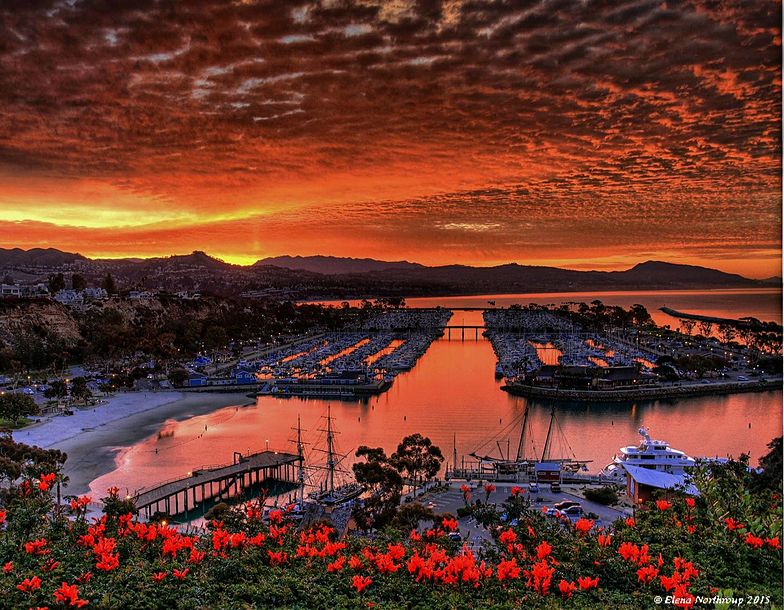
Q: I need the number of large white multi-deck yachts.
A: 1